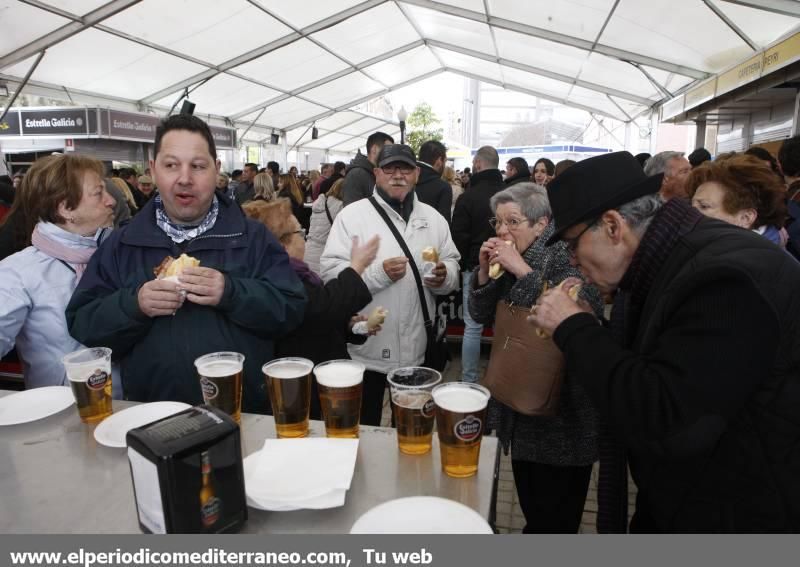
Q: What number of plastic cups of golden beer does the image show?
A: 6